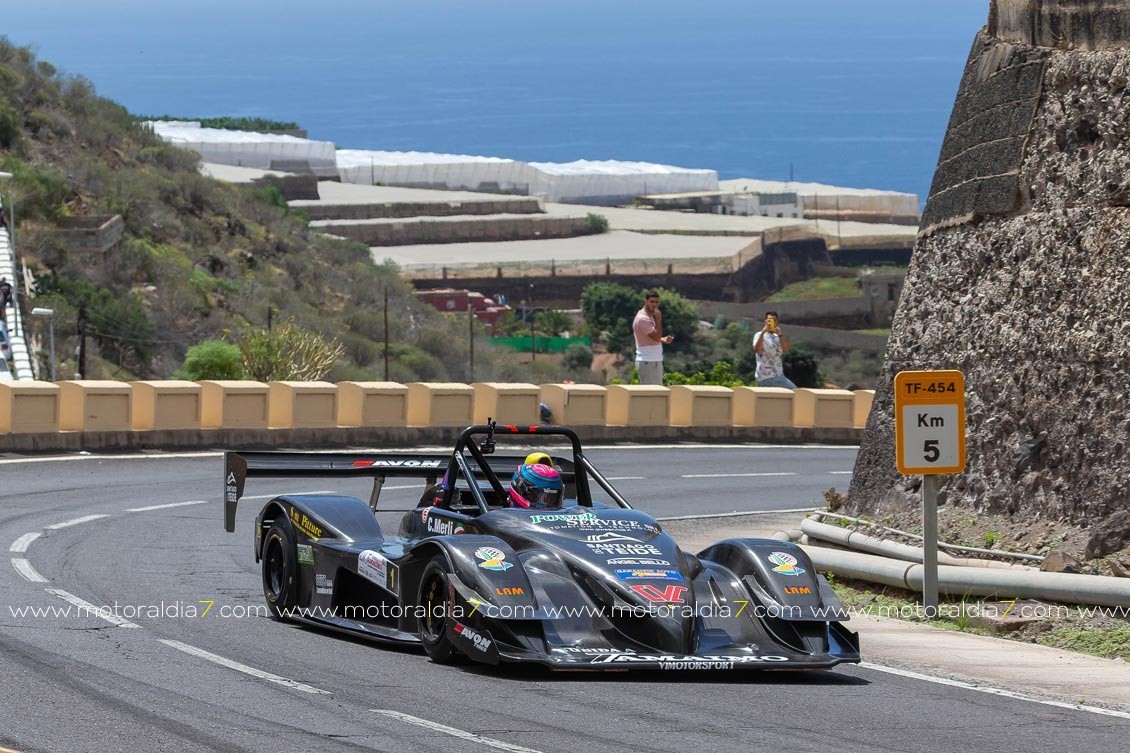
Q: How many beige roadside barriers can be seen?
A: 14